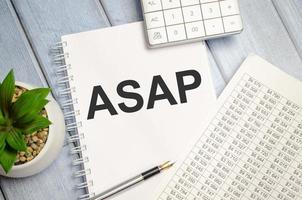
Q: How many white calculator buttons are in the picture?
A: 14